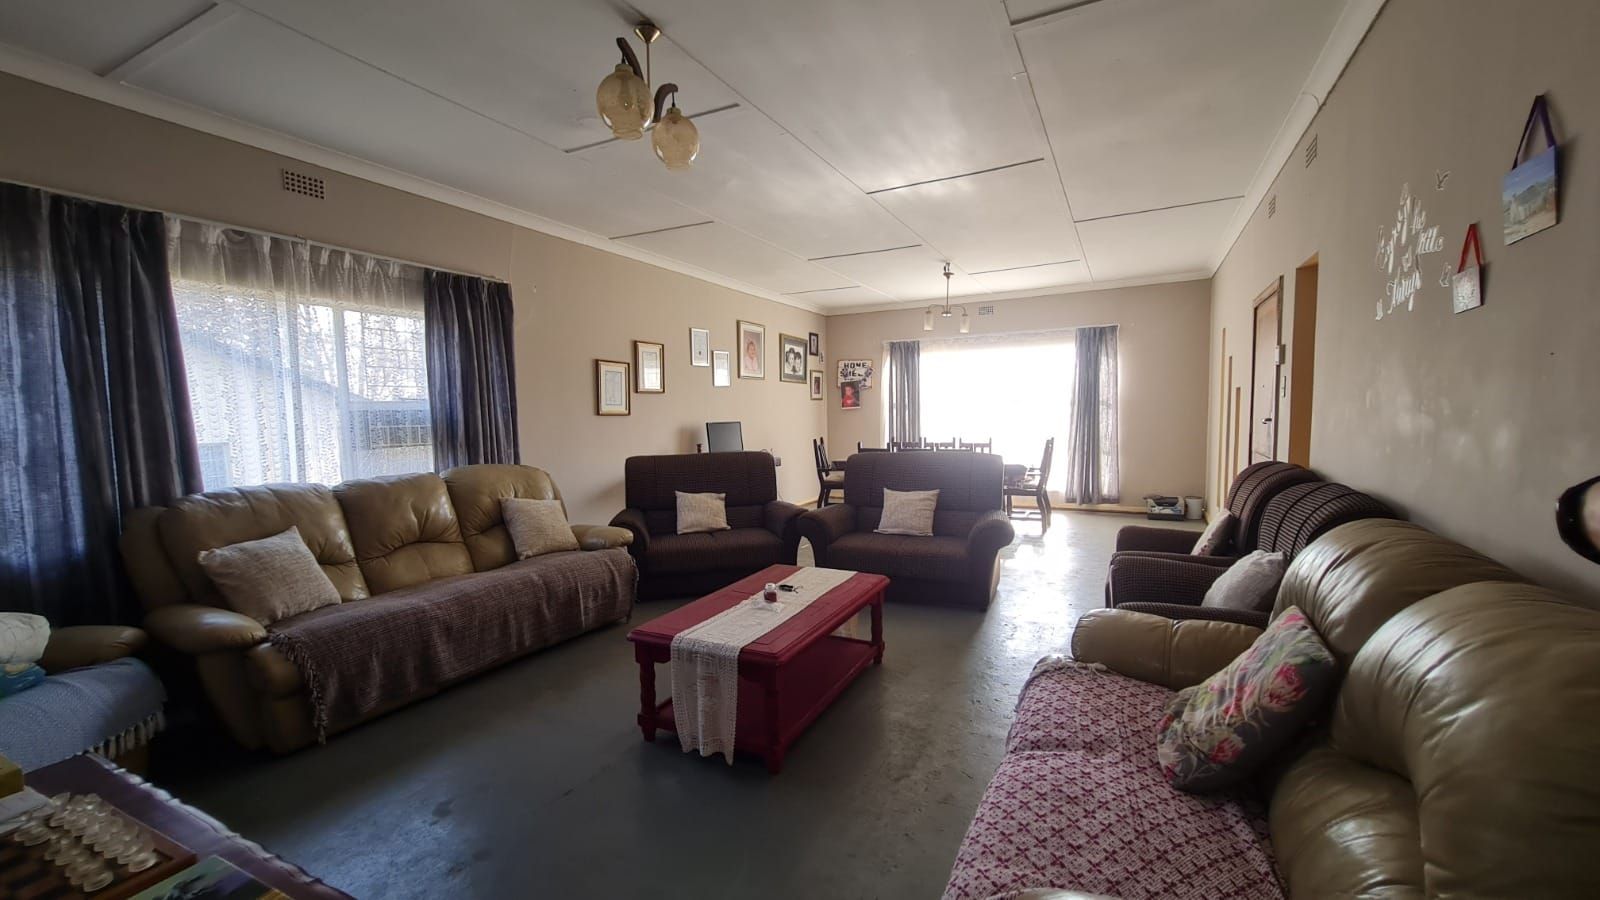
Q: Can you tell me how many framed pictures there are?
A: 8